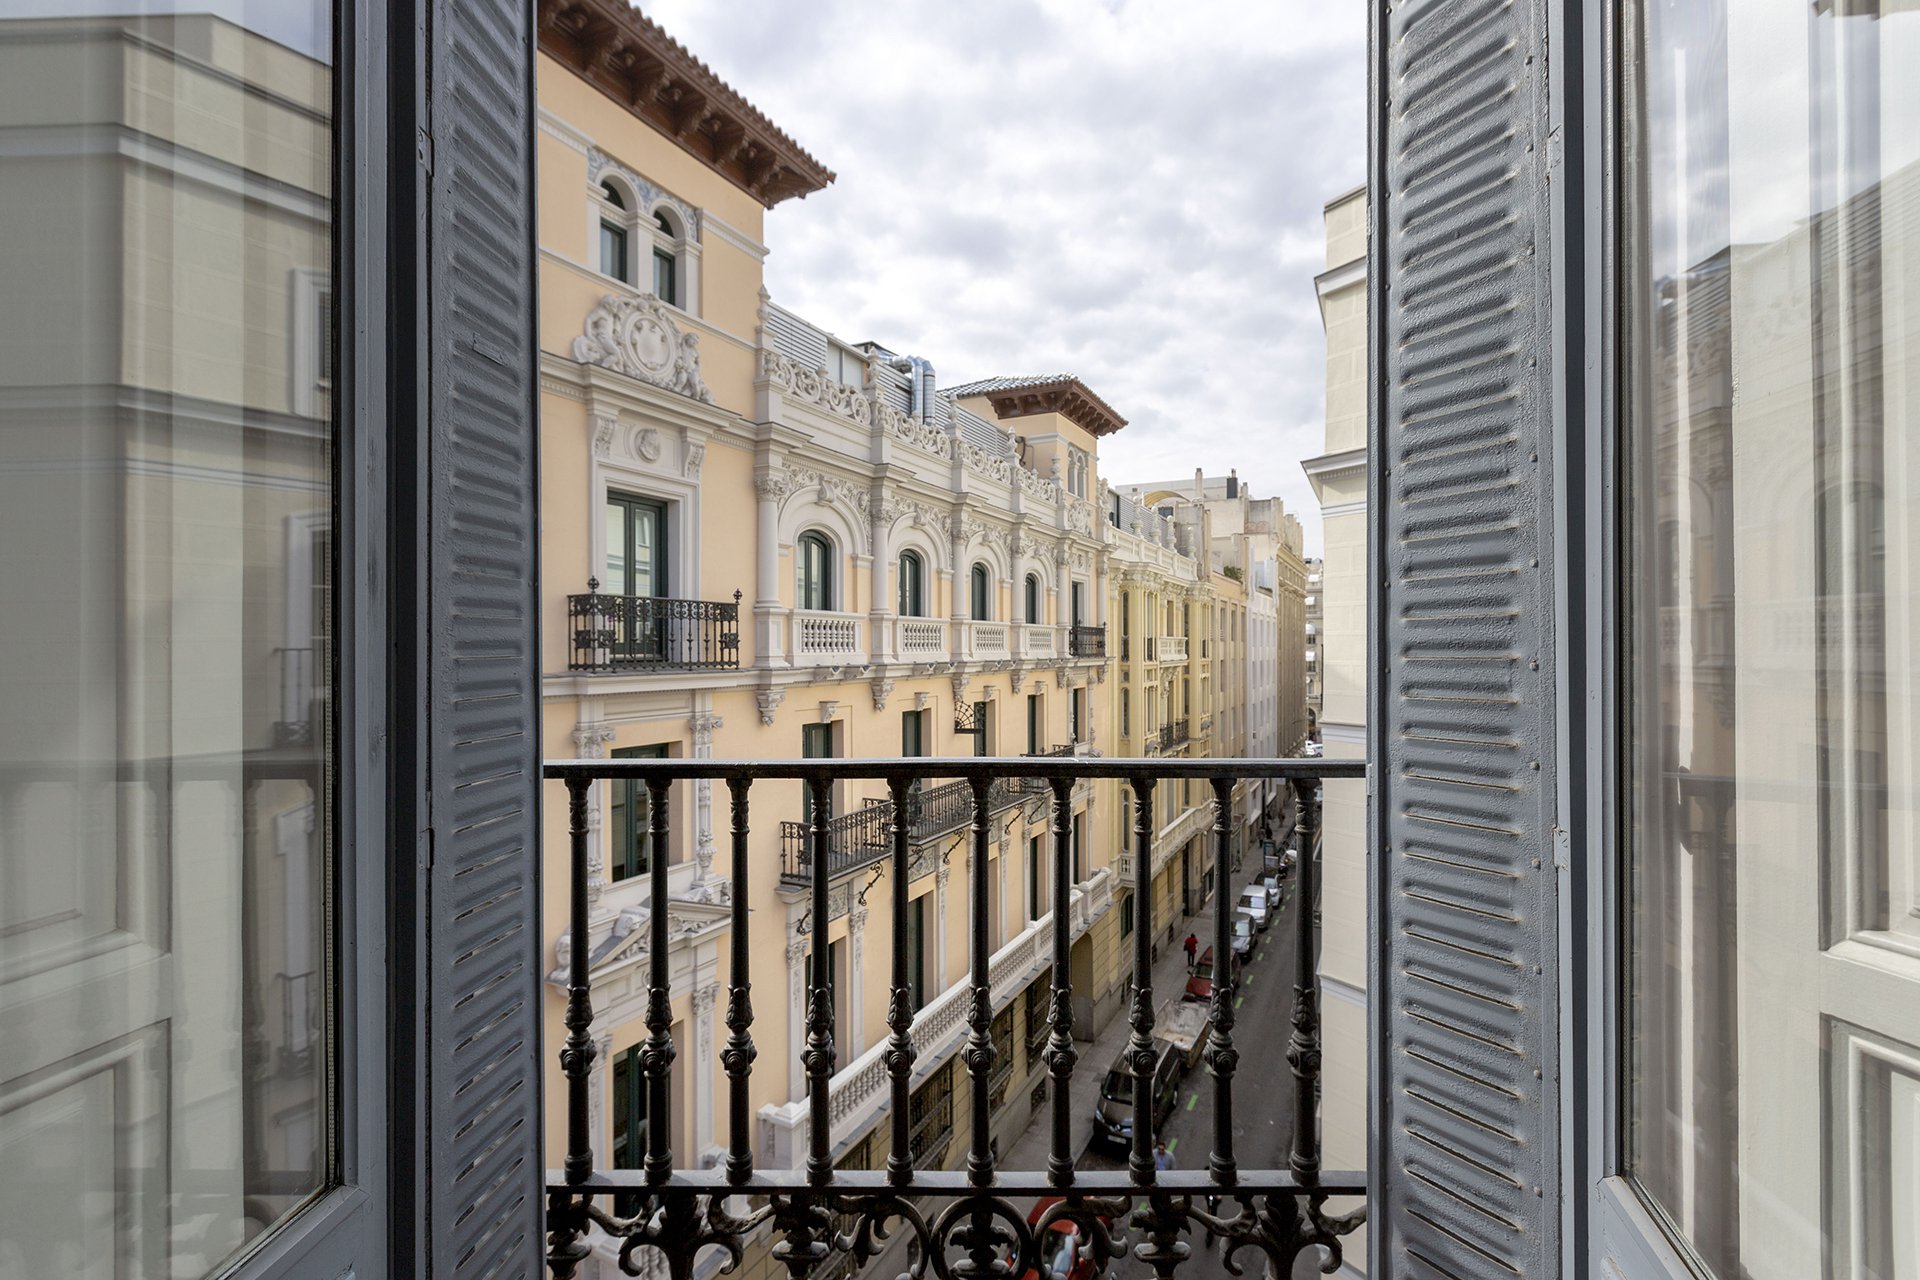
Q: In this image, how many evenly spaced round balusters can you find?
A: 10